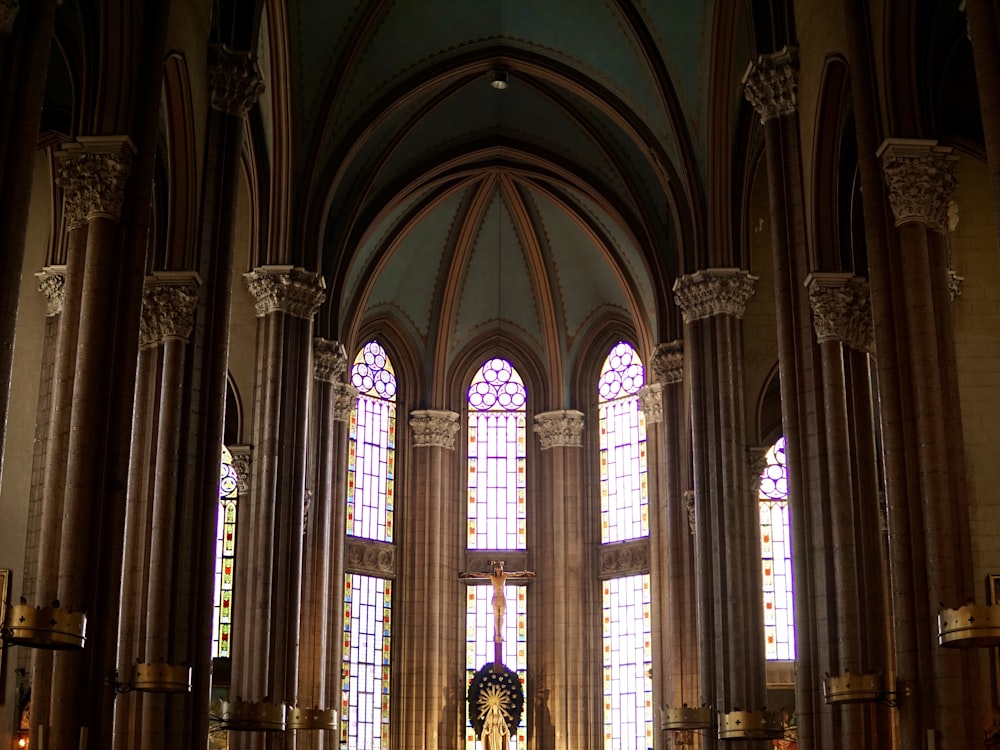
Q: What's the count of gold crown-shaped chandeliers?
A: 8